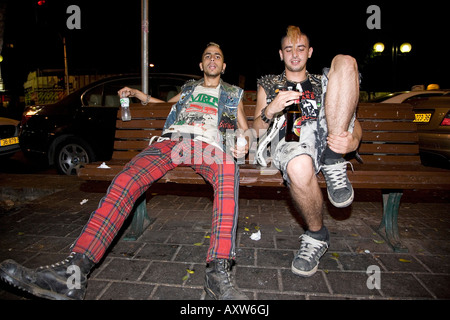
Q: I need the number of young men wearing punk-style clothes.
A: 2